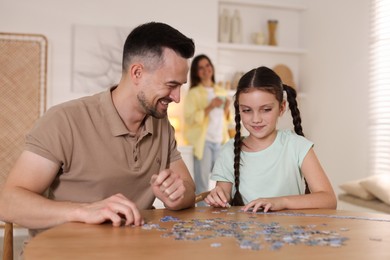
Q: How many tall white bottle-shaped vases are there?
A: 2